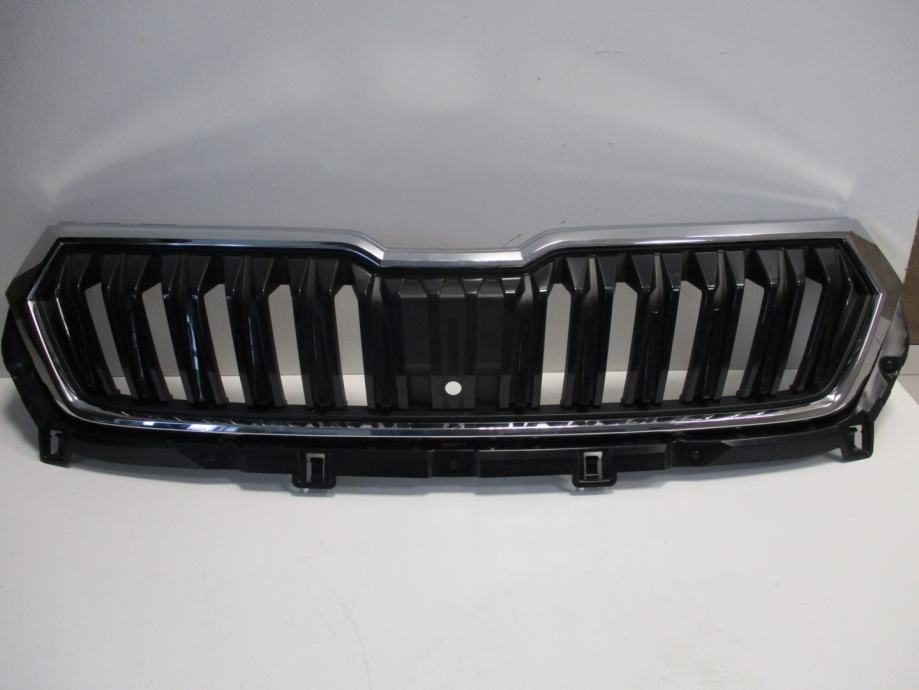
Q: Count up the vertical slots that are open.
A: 10